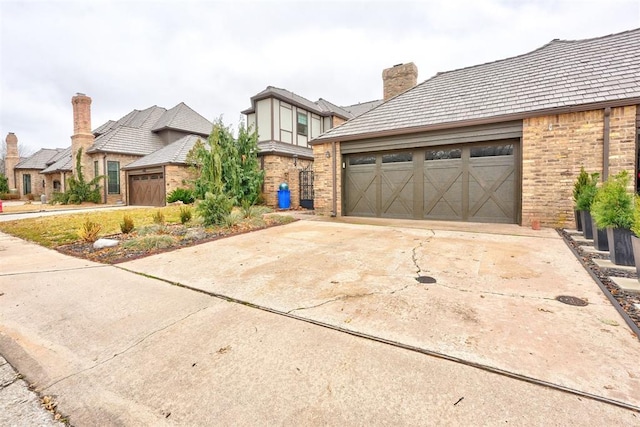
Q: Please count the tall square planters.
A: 5